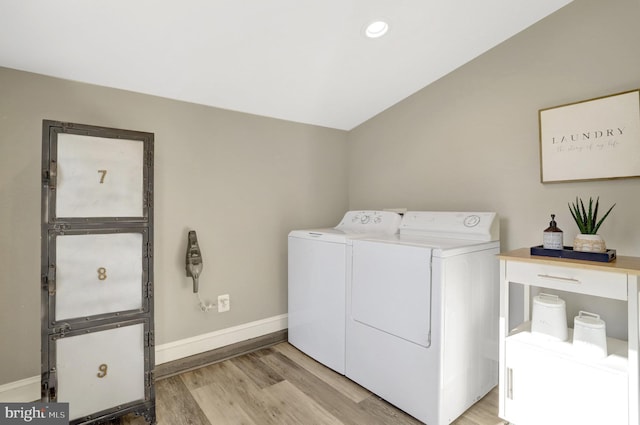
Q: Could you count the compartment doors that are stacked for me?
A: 3